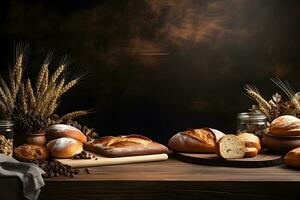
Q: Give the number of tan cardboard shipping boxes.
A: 0